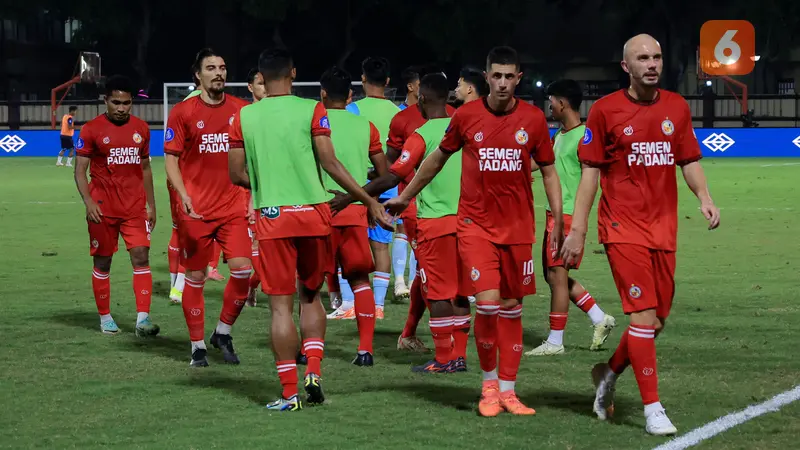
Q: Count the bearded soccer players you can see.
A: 2